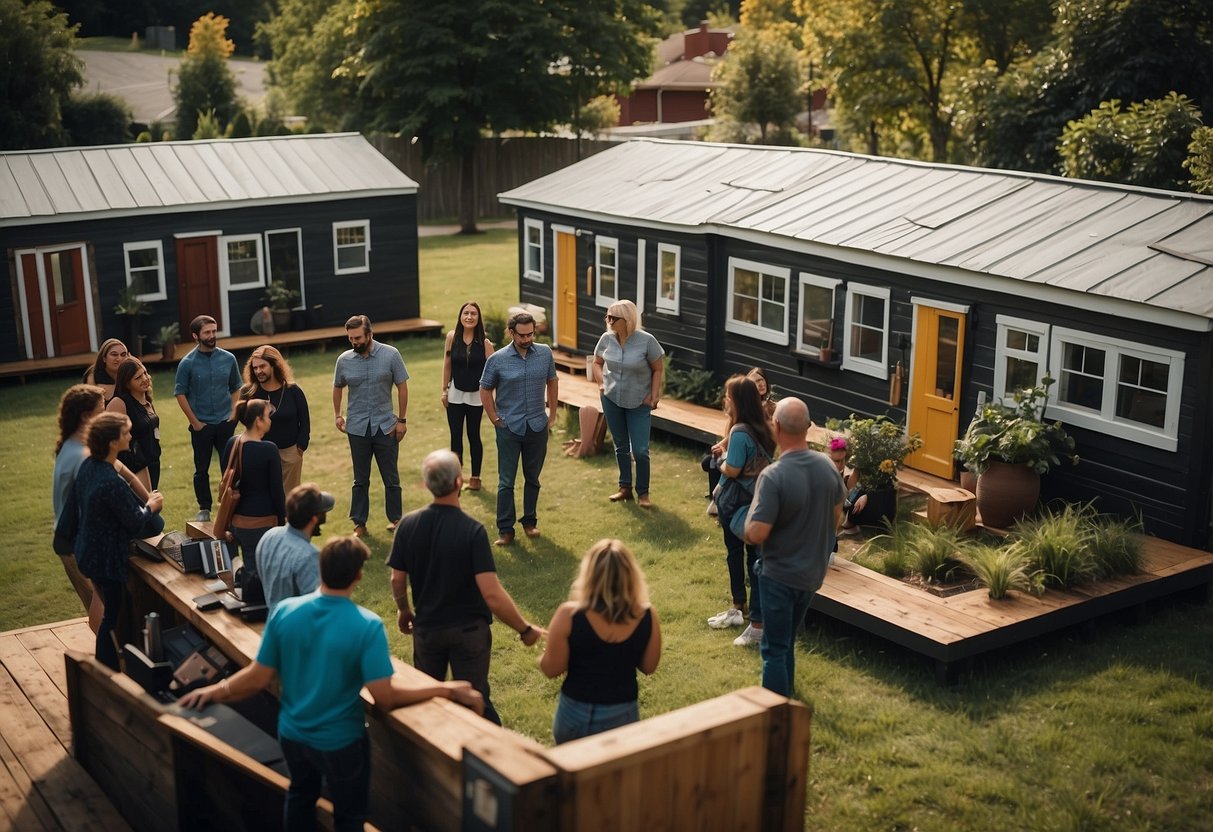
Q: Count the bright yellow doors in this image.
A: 2